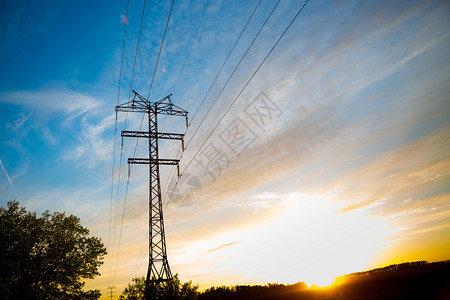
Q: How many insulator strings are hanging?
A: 6